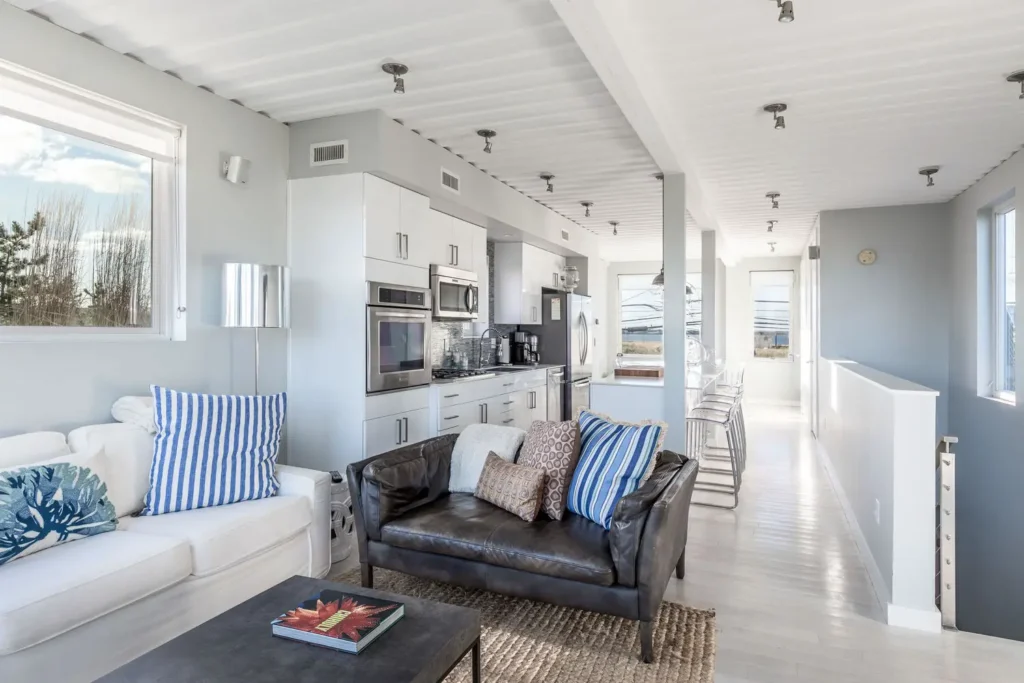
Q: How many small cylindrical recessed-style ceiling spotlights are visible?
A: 12